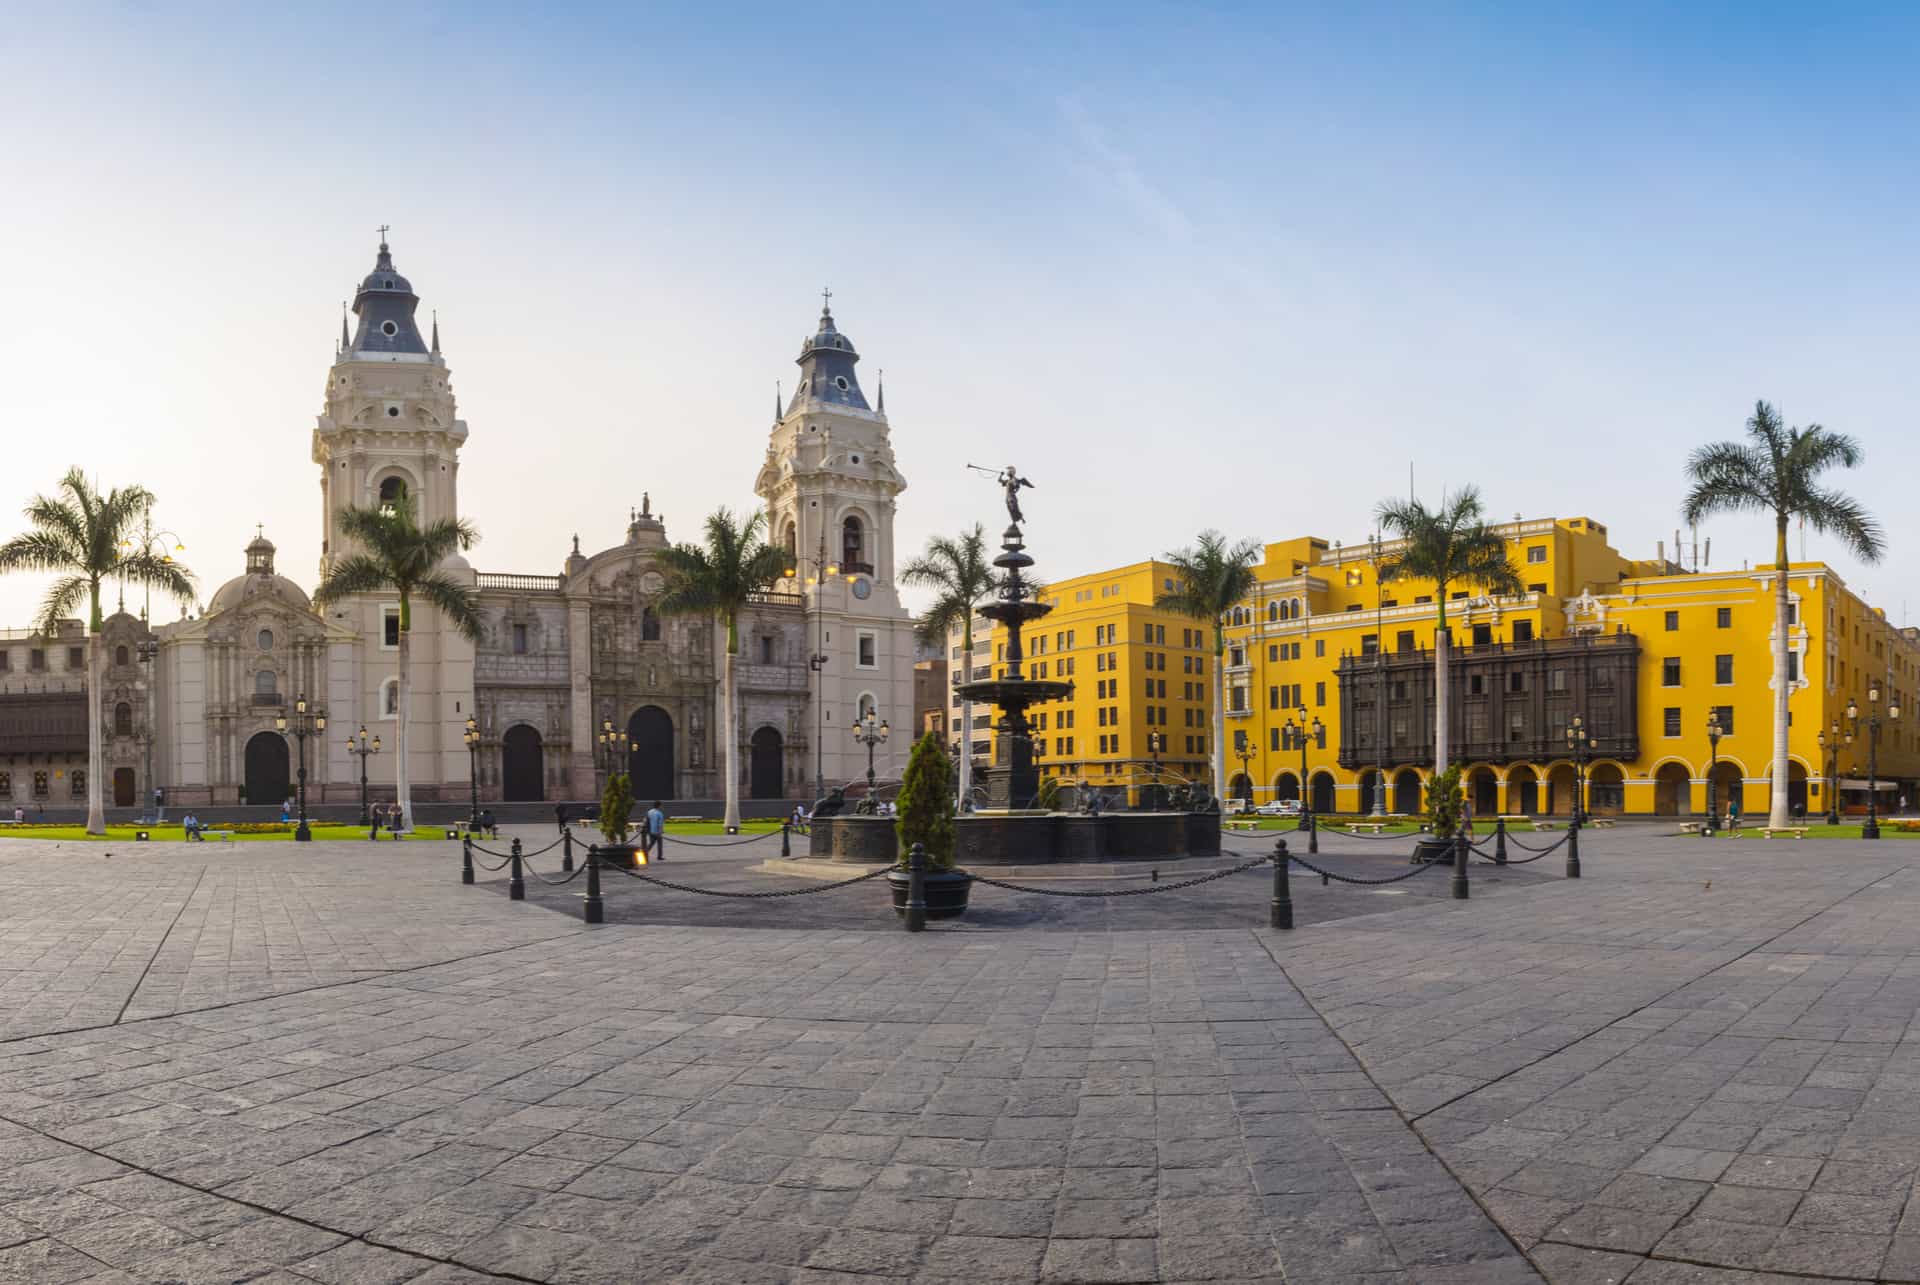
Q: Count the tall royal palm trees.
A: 7